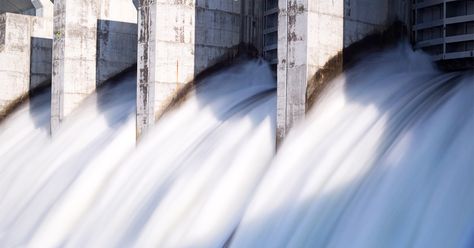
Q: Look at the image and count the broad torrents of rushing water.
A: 4